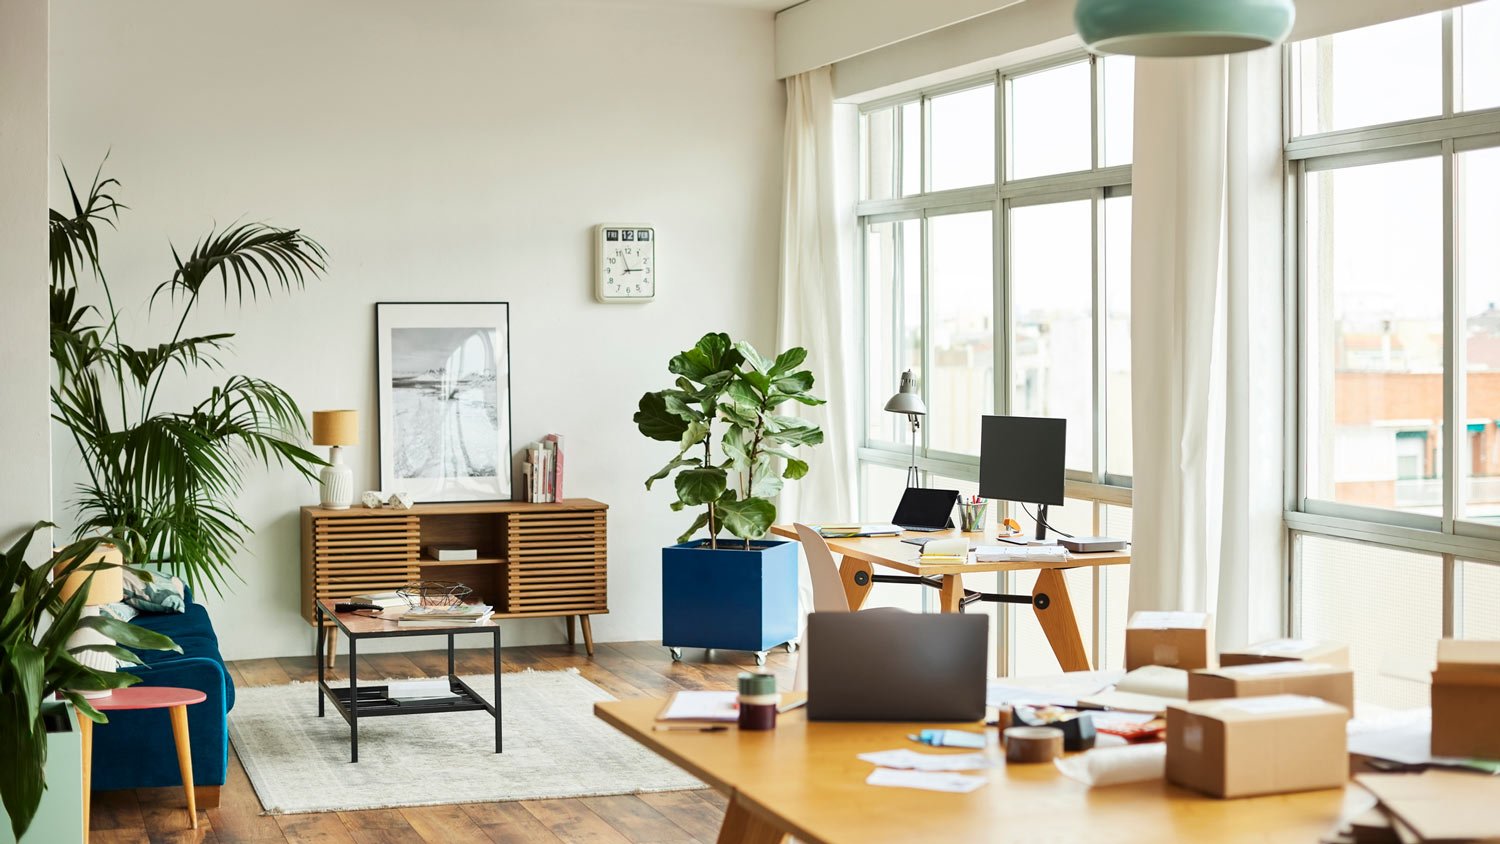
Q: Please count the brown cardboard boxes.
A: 5